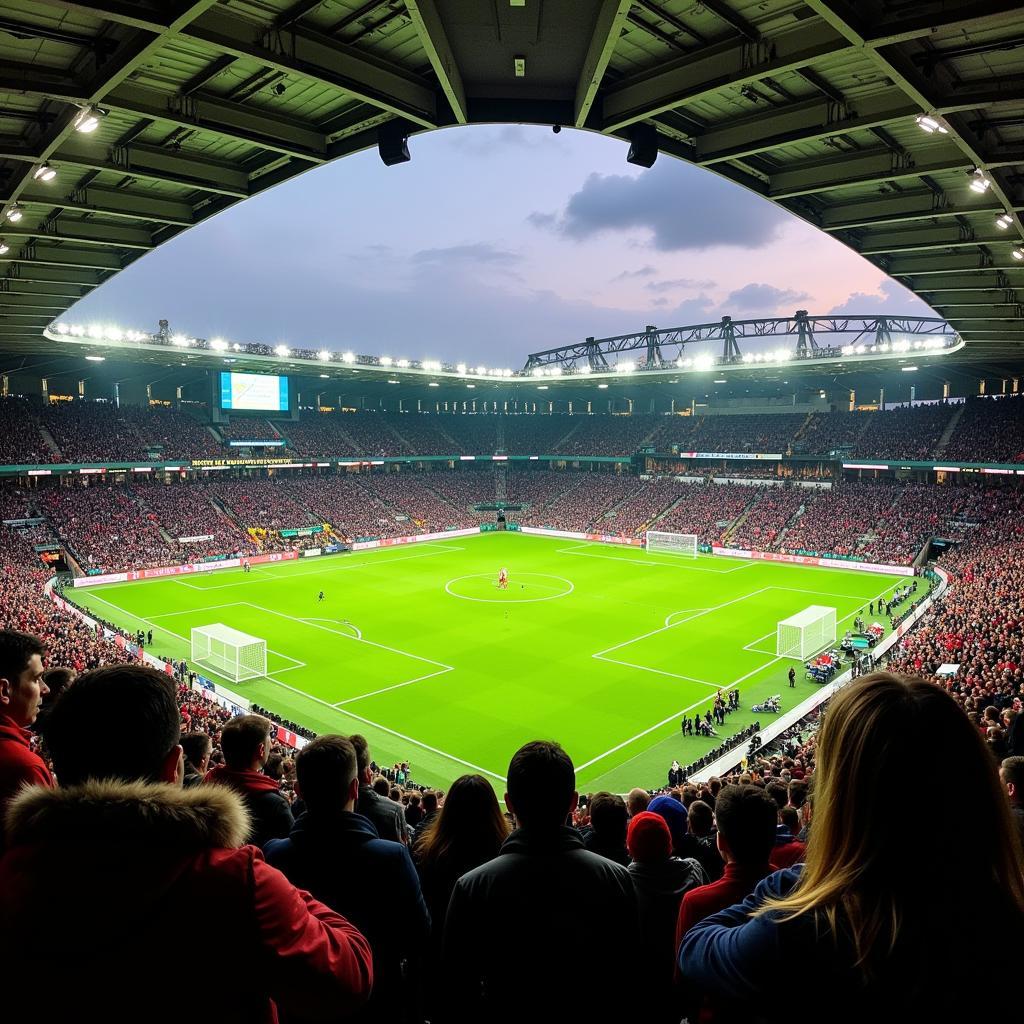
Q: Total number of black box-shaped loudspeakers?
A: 2